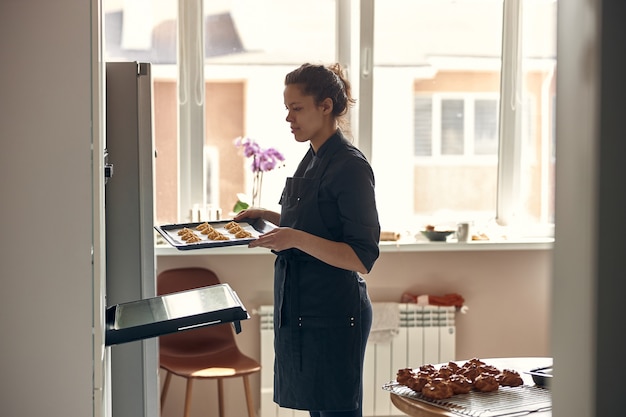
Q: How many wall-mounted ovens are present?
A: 1